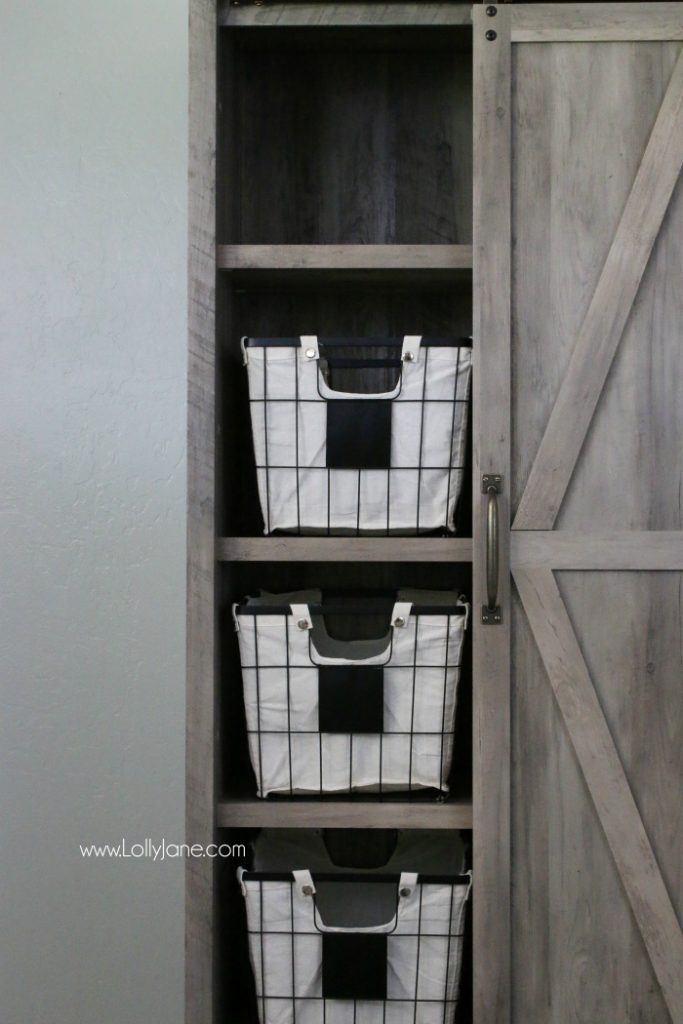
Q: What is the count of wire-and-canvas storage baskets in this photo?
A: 3